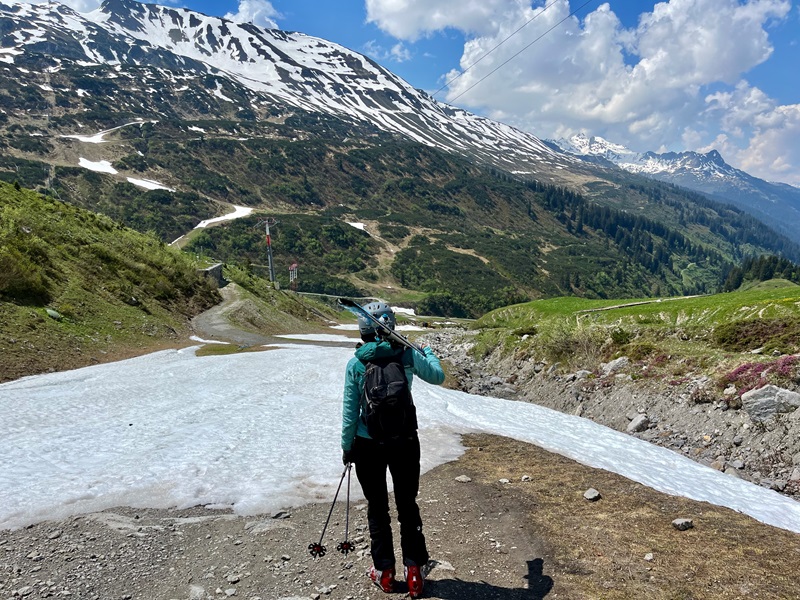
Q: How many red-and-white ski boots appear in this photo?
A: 2